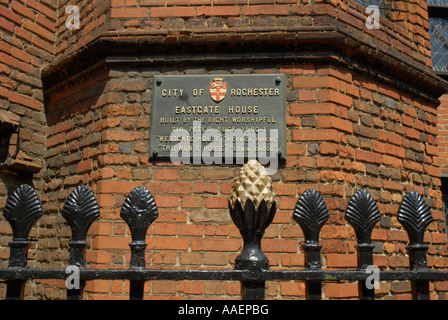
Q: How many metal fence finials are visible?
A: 7